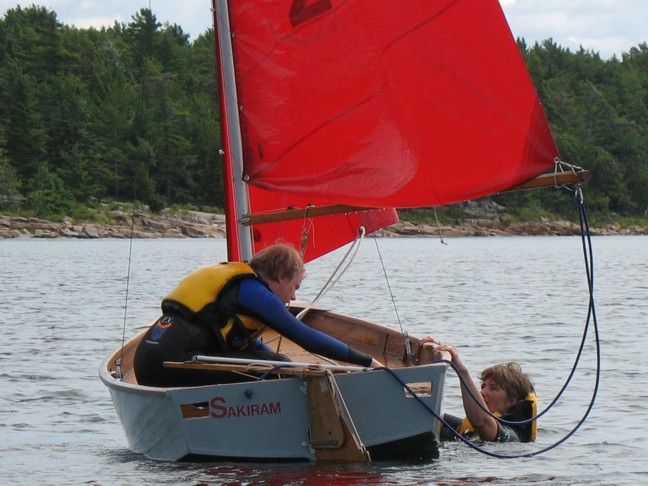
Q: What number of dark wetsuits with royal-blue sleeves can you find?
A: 1